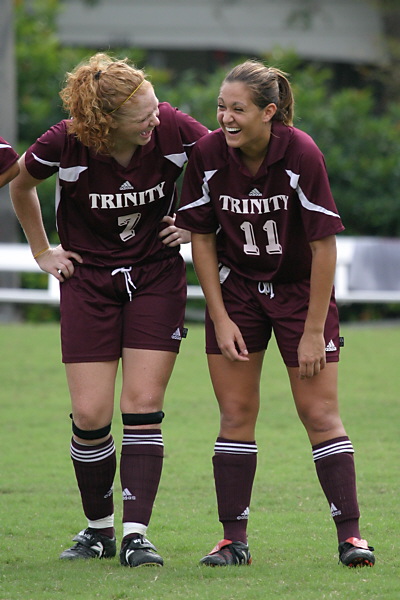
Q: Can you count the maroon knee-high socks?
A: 4